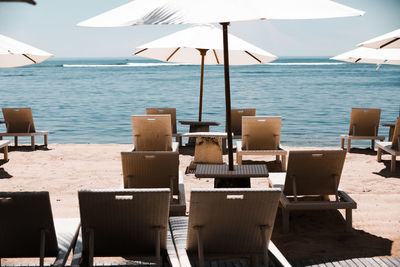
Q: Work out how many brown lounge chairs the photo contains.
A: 12